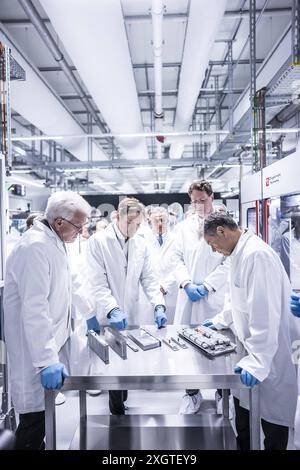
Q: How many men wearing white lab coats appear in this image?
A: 5